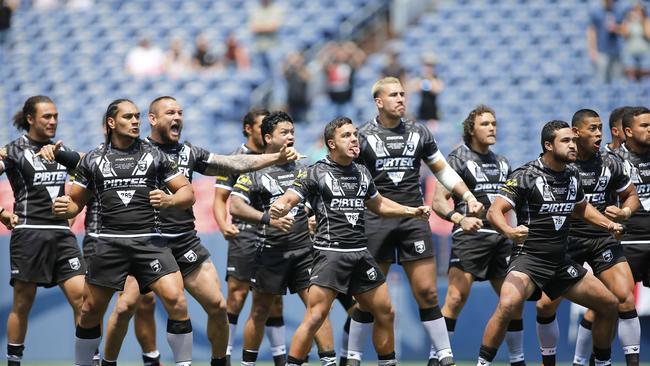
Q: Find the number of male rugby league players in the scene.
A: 12